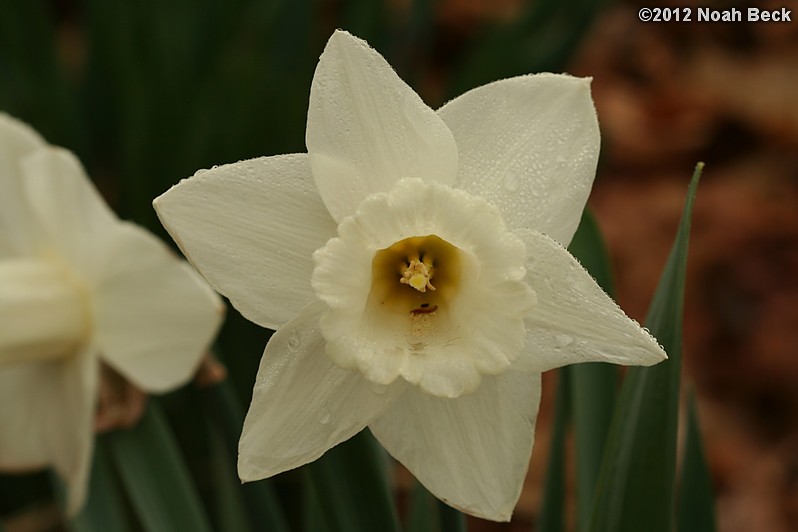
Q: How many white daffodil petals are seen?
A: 11